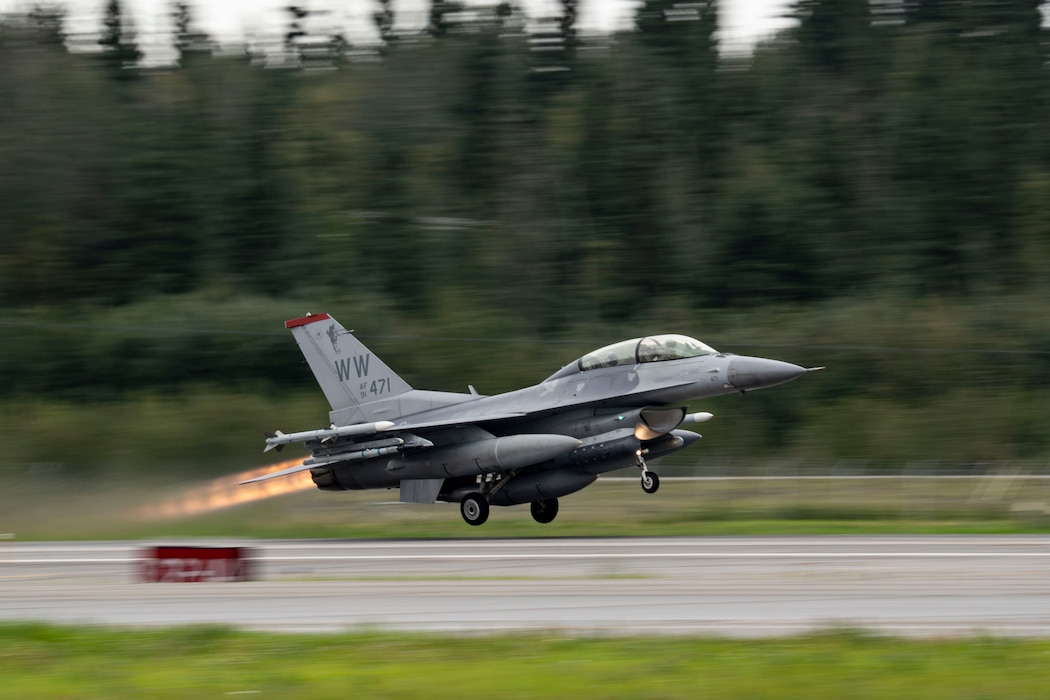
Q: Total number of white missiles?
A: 2